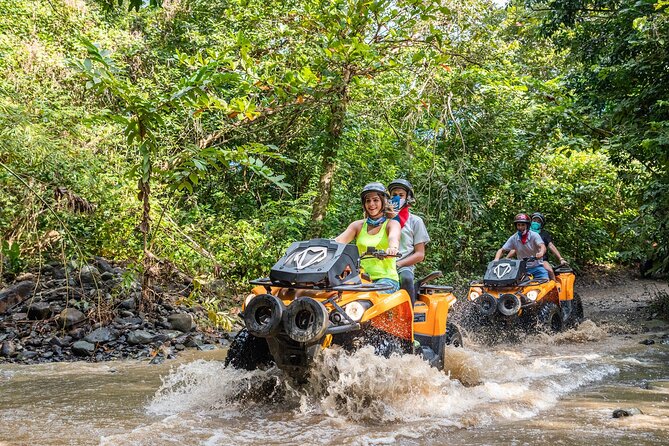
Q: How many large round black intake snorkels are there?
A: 4